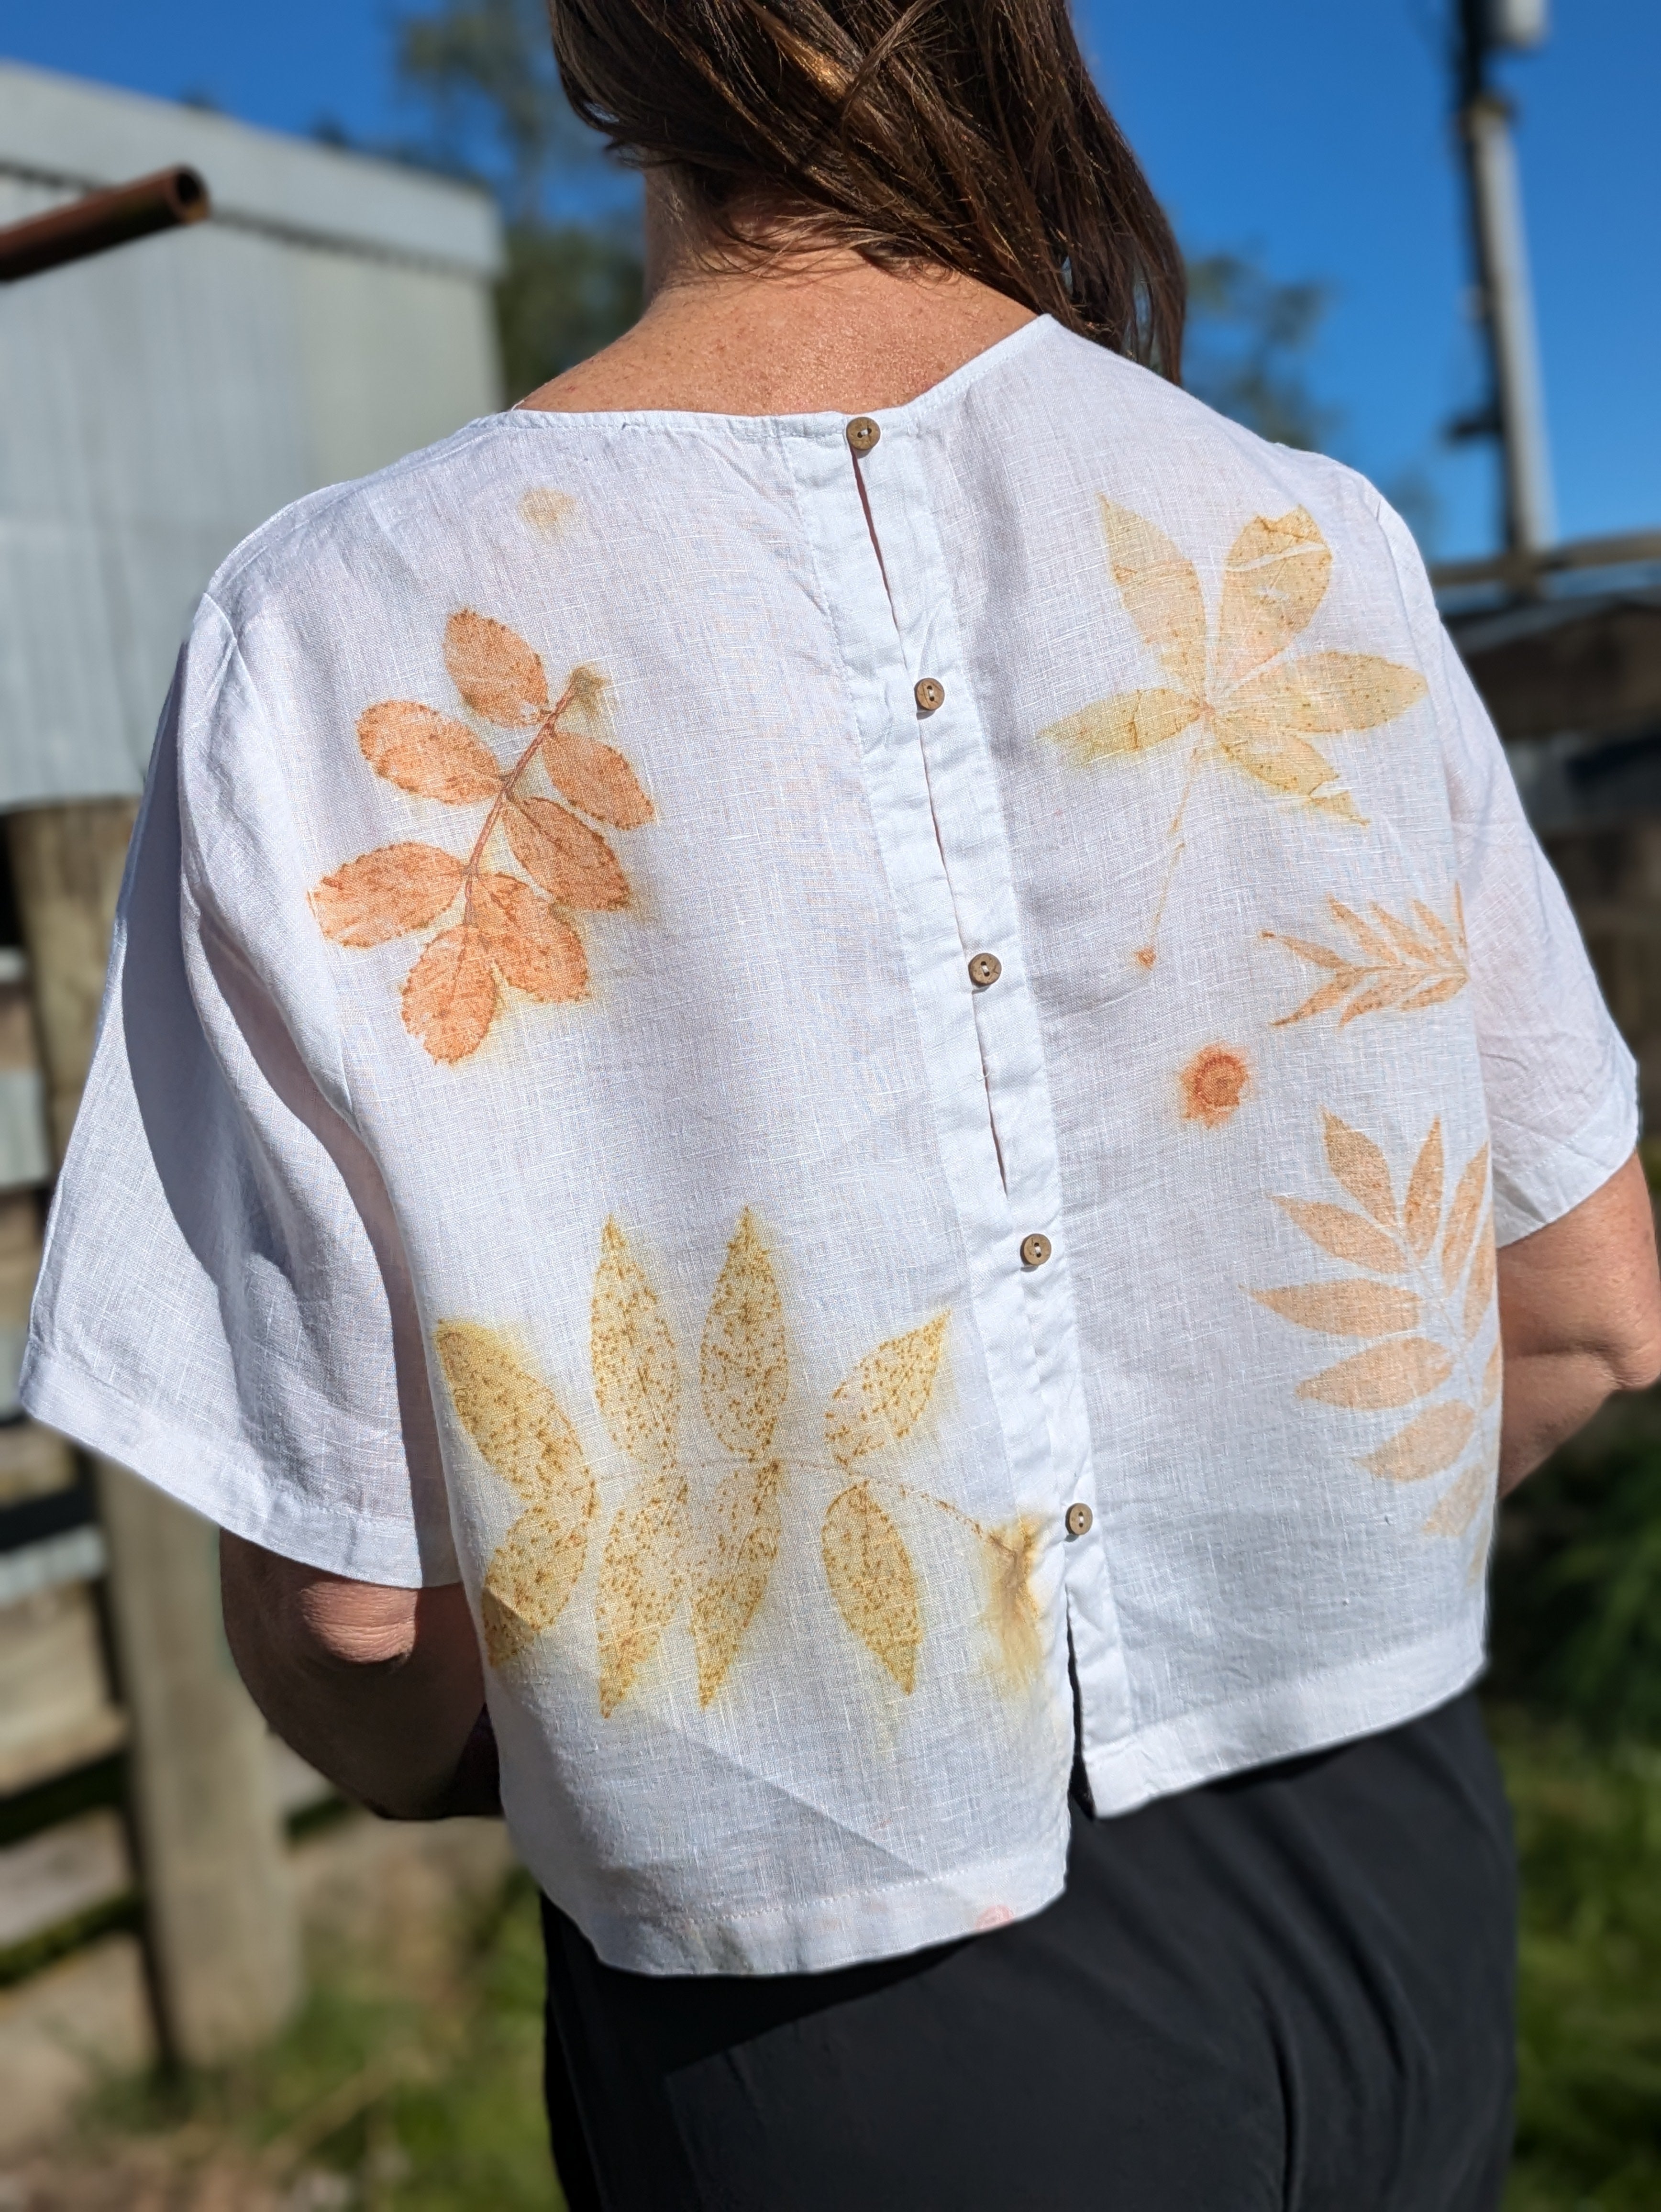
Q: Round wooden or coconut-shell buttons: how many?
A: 5